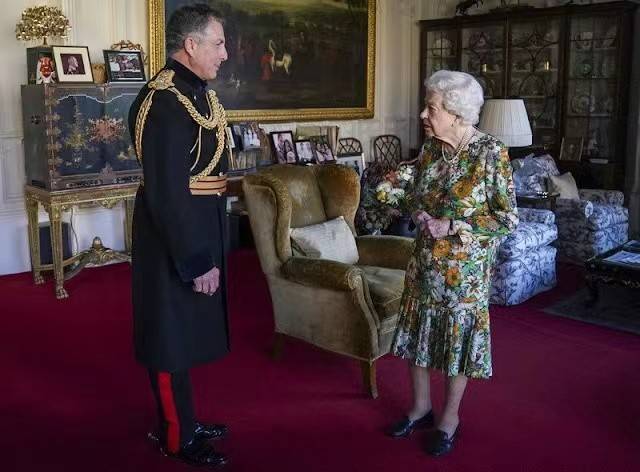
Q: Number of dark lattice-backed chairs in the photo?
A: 2